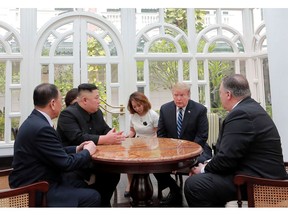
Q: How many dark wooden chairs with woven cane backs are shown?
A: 2